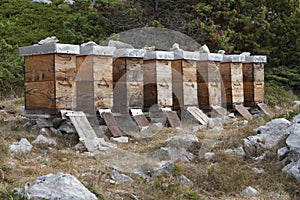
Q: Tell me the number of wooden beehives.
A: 8